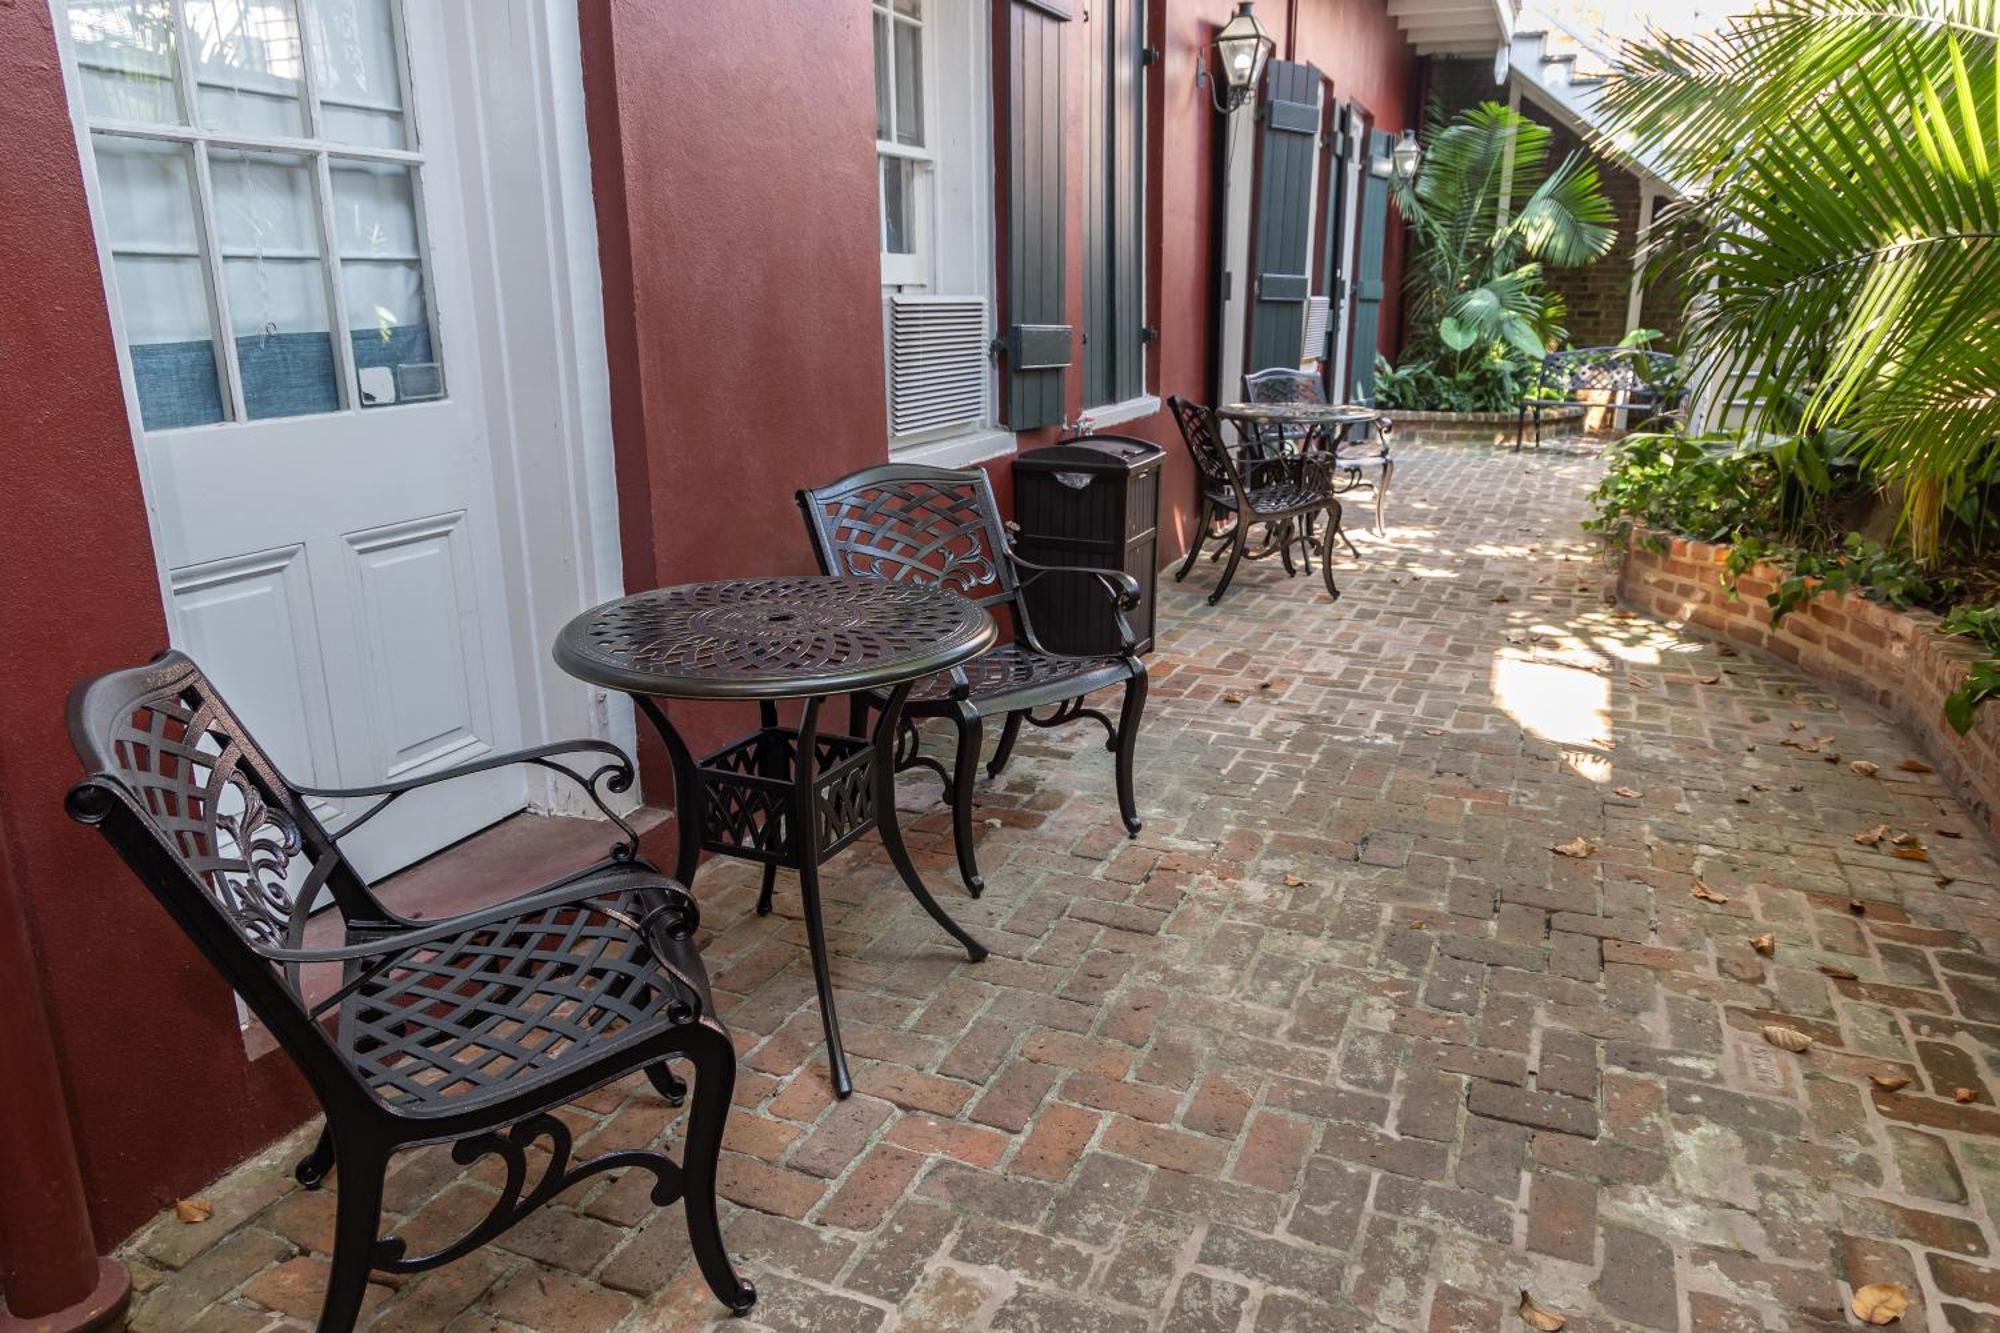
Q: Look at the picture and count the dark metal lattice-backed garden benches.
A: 1